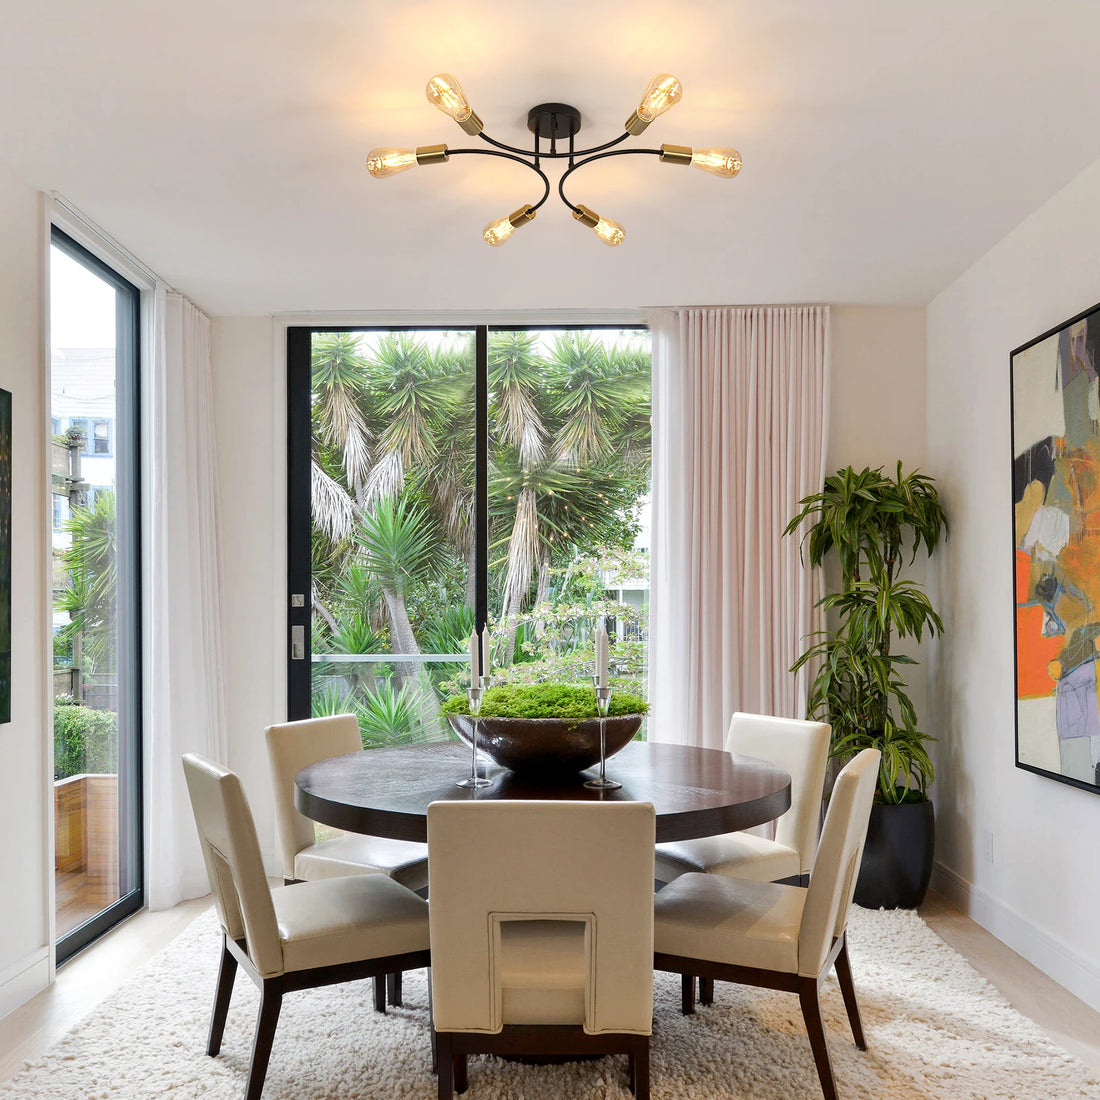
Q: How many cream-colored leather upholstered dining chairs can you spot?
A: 5